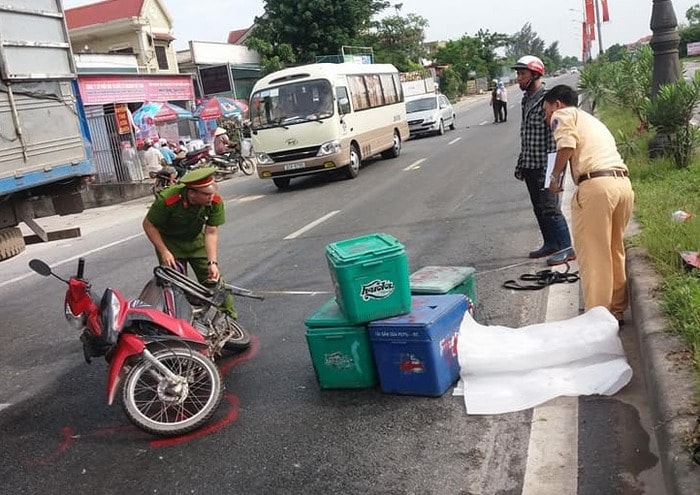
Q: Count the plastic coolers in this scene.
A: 4